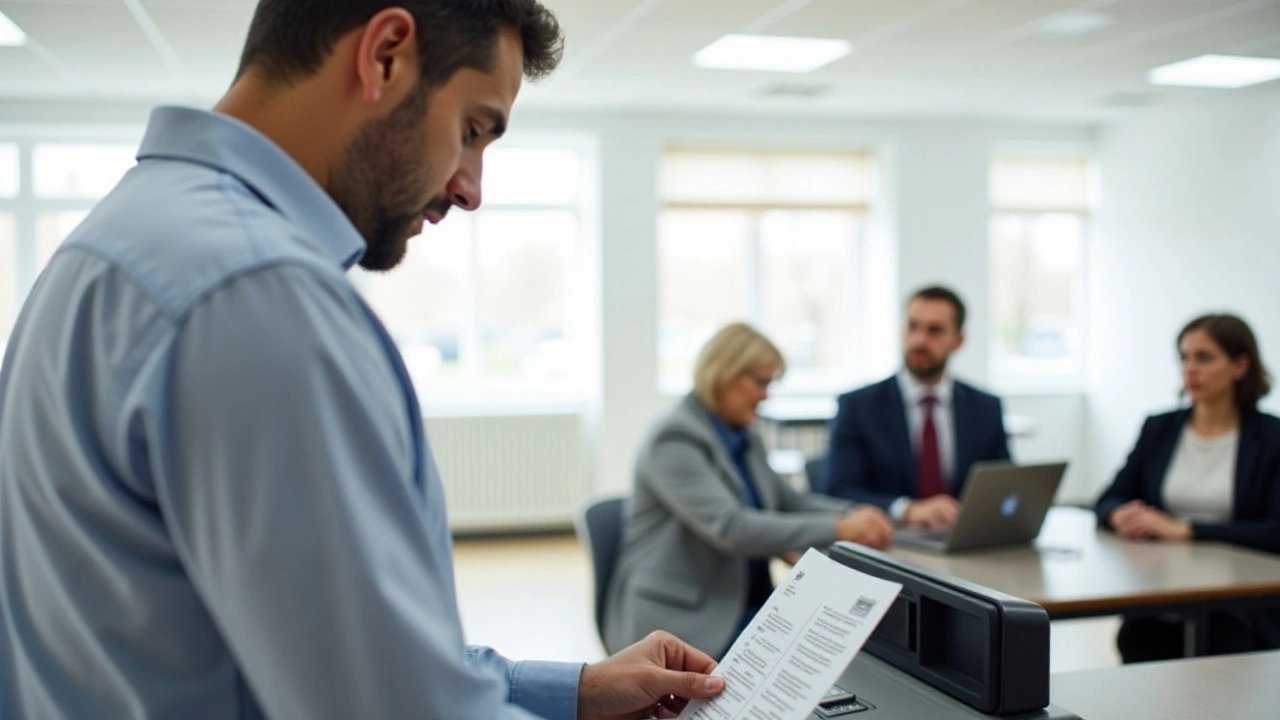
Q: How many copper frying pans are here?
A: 0